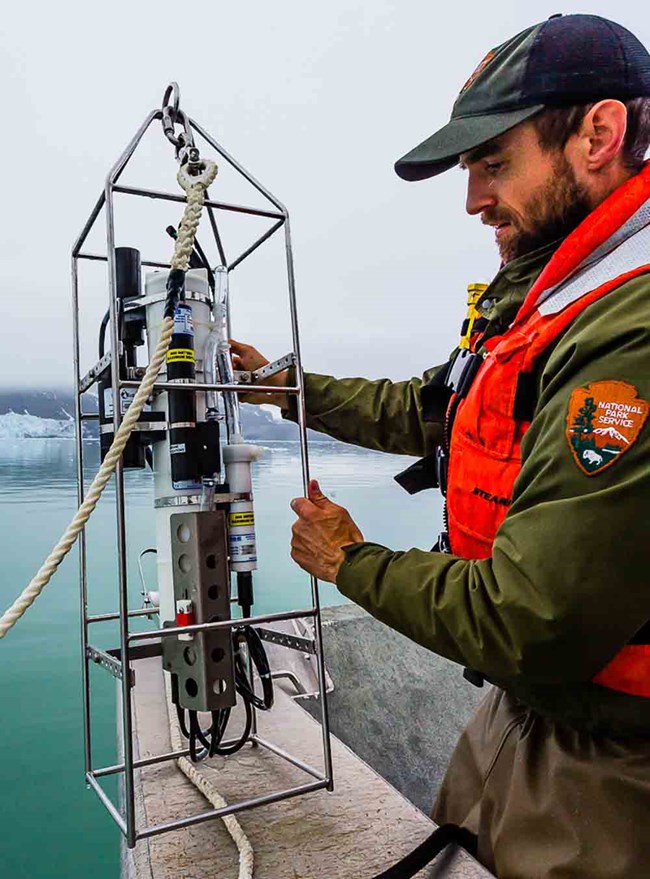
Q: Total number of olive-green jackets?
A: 1